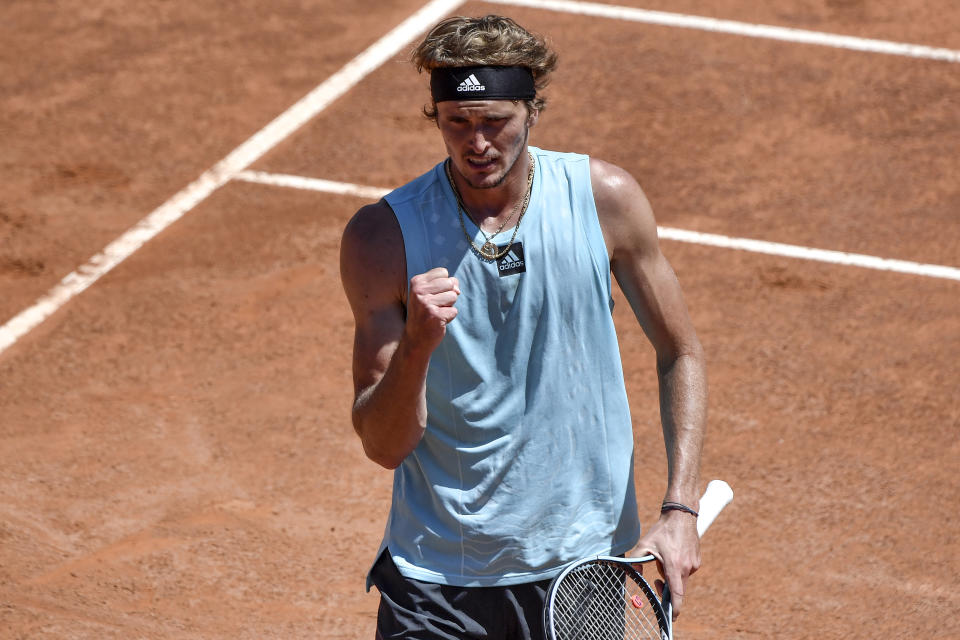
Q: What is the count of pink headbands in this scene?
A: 0